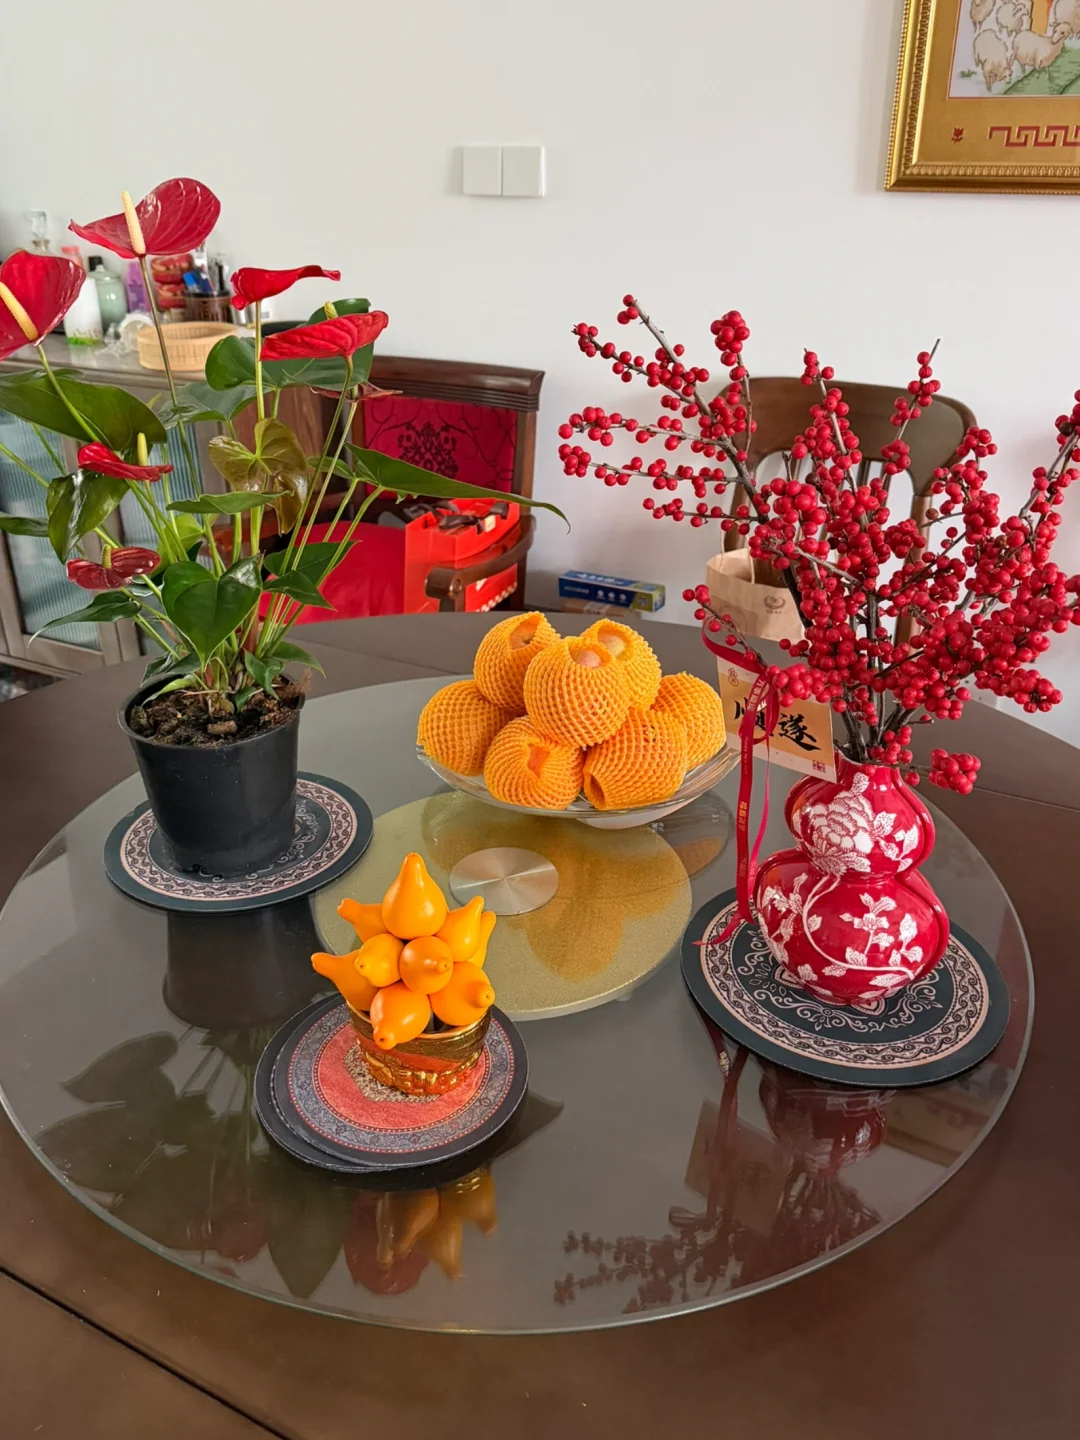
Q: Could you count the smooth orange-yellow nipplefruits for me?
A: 9